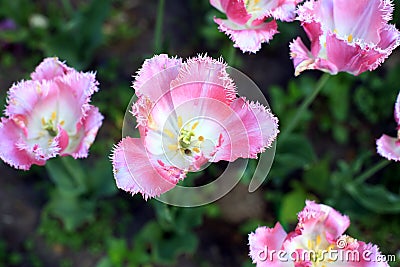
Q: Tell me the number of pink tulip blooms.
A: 6